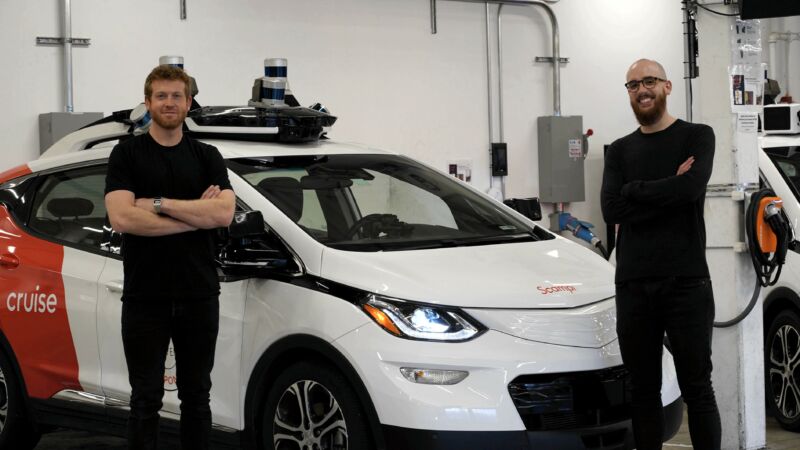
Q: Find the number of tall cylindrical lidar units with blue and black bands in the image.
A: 2